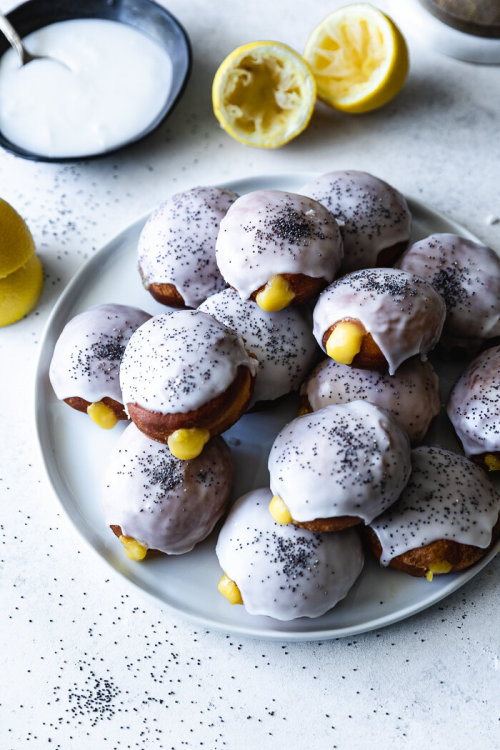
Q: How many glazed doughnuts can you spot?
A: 14